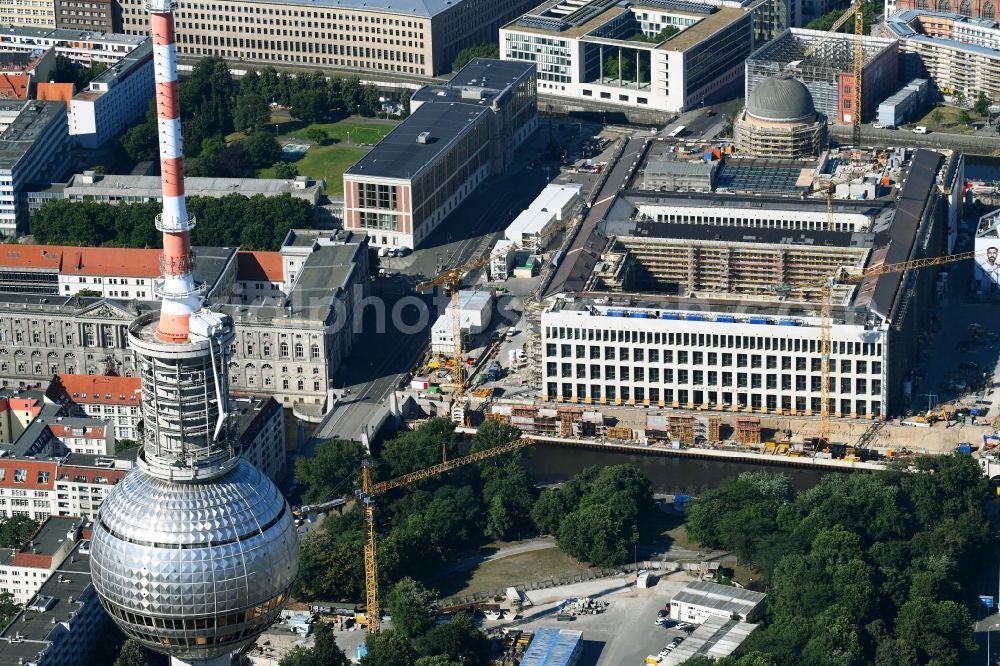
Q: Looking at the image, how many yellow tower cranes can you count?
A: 5